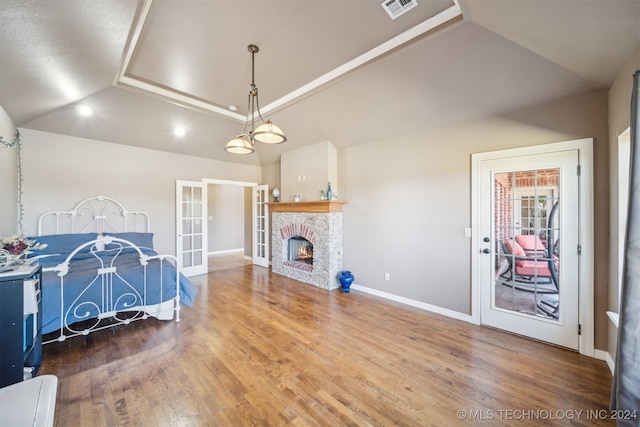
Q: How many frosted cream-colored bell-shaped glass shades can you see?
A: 2